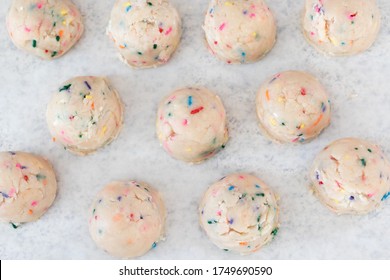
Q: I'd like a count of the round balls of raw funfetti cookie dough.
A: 11